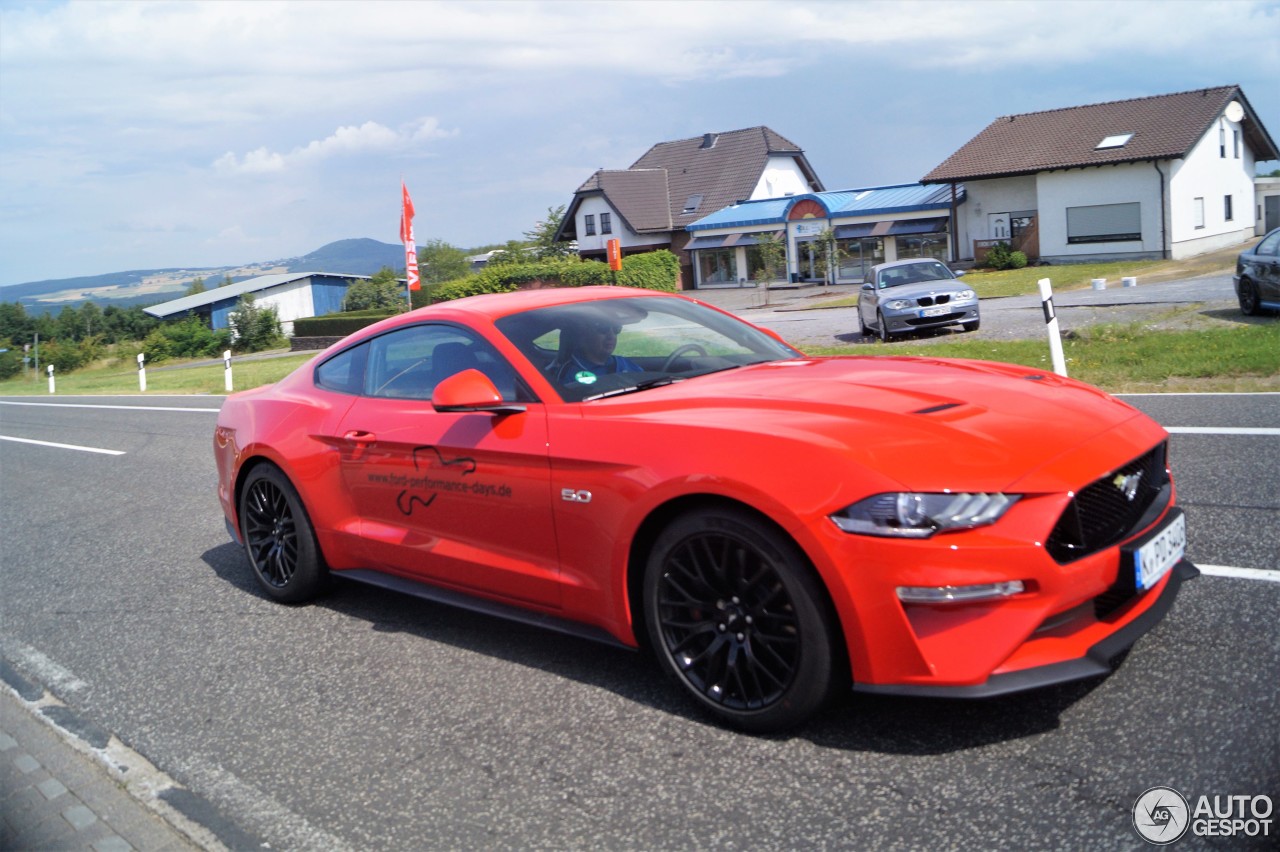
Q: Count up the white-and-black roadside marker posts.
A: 4